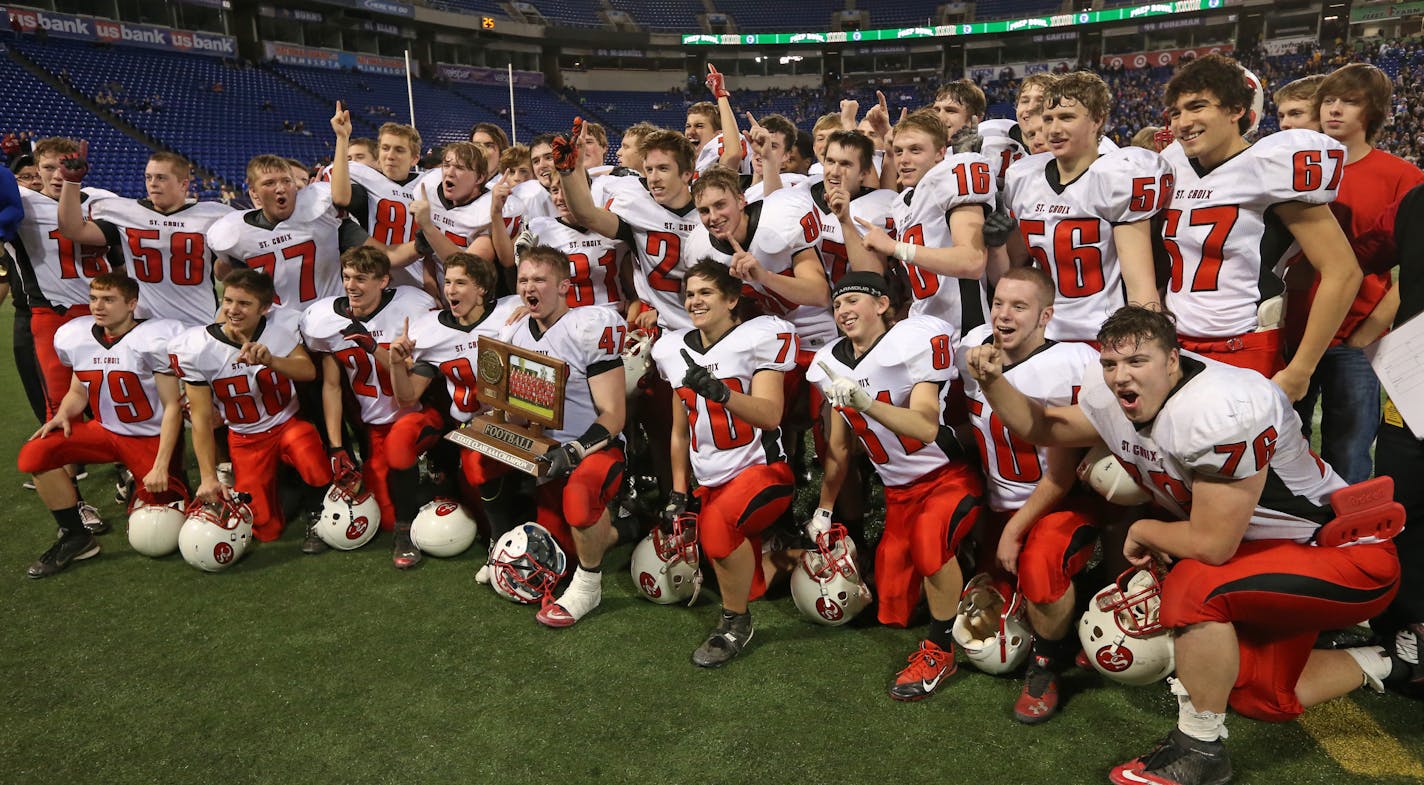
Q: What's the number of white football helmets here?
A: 12